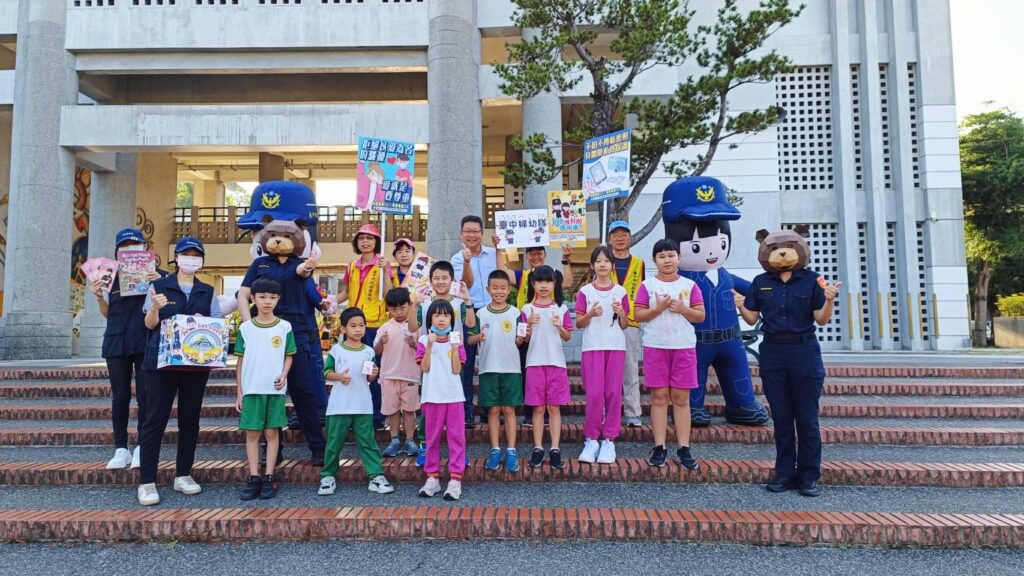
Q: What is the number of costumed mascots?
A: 4